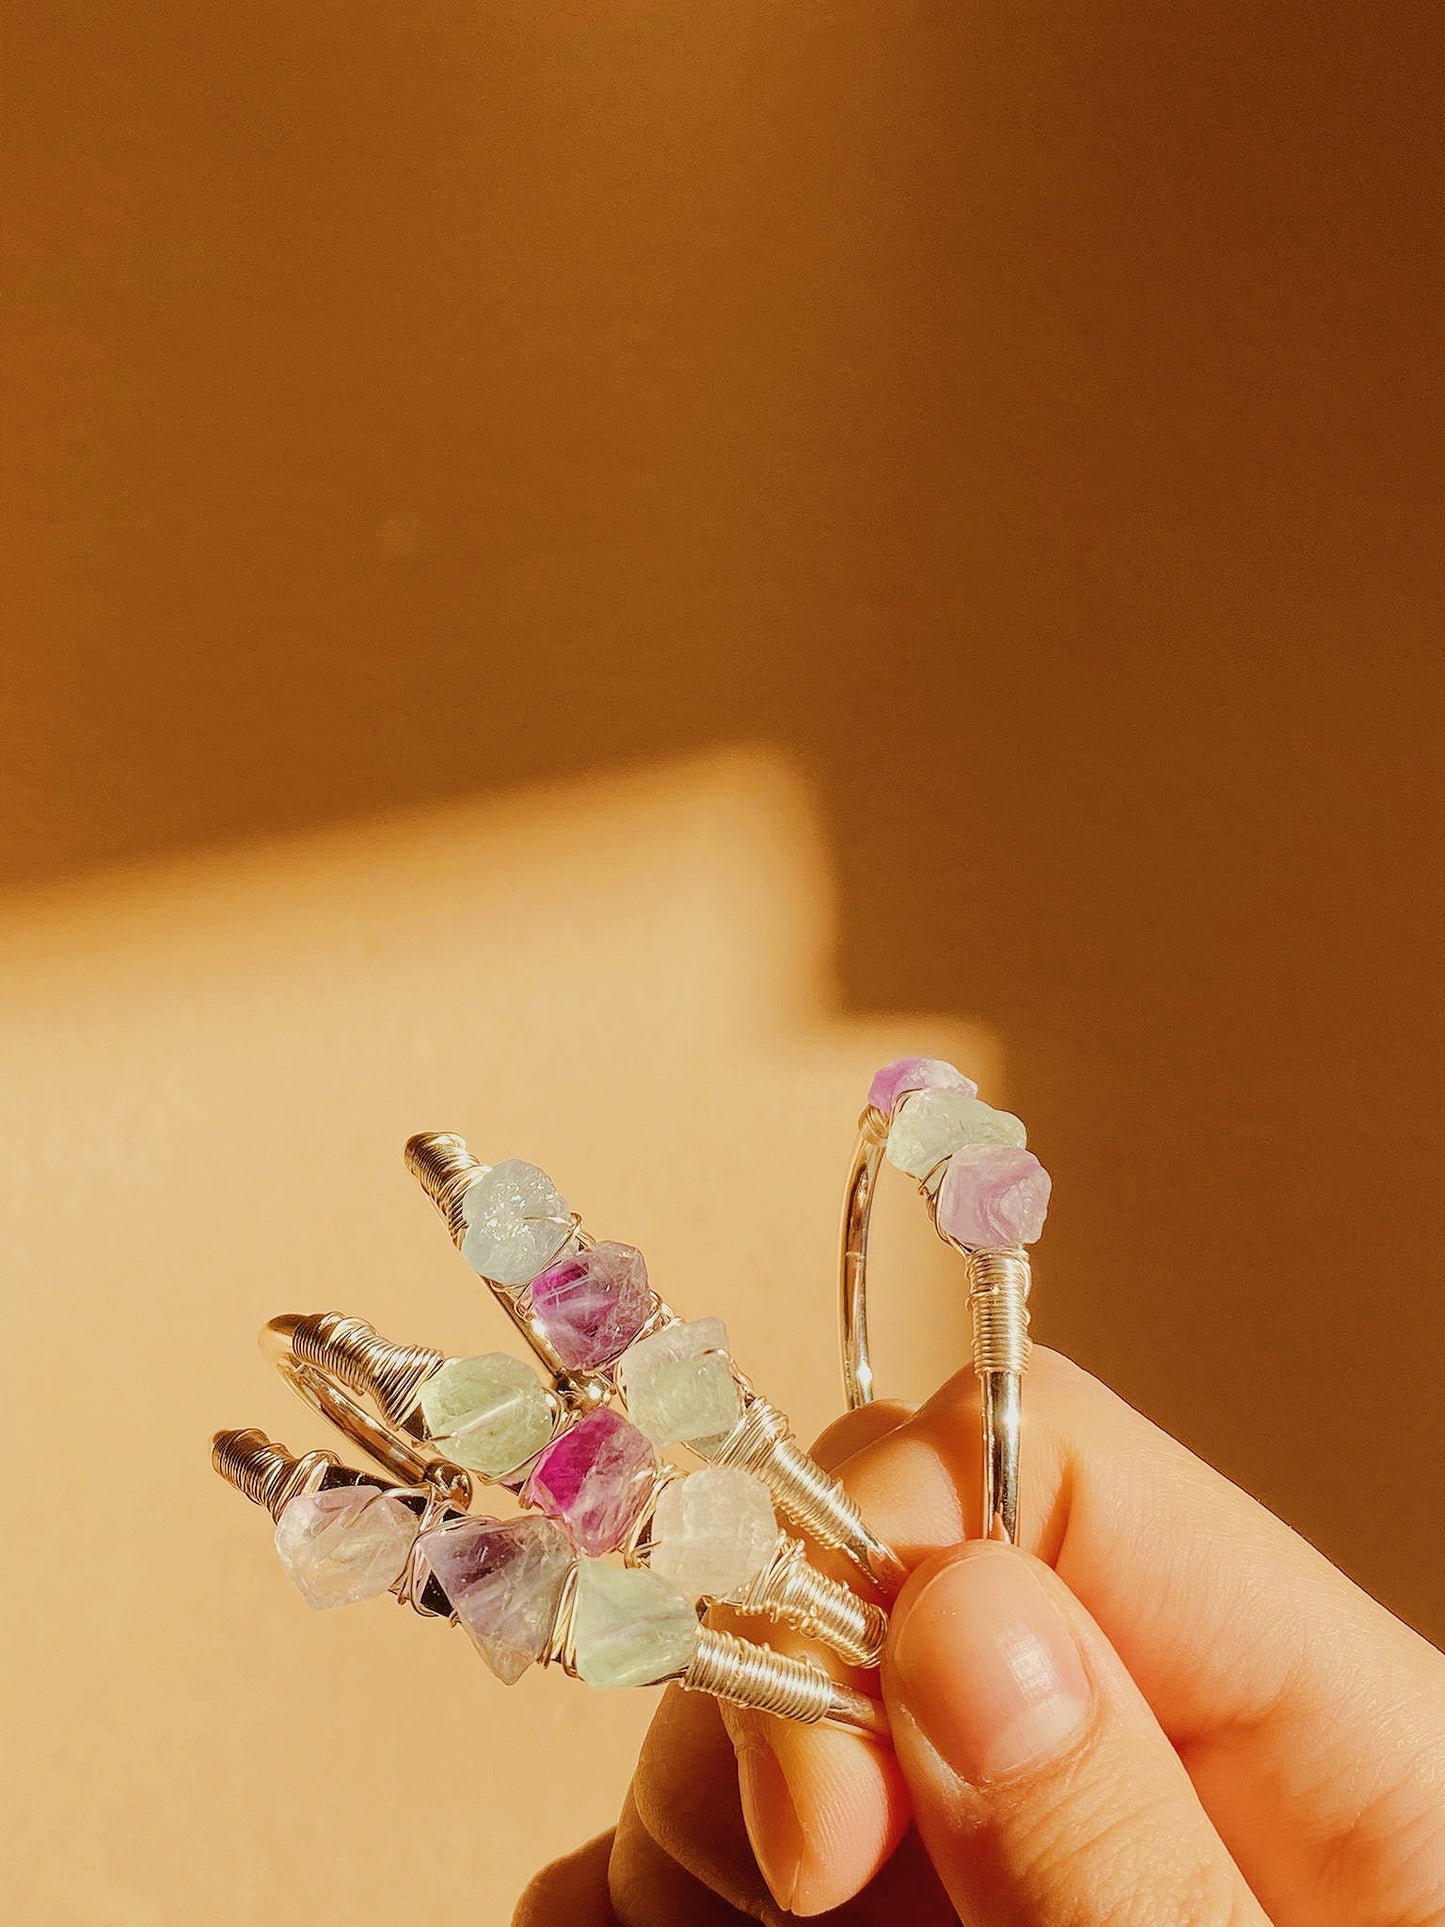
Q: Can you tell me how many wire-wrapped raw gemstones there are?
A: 12